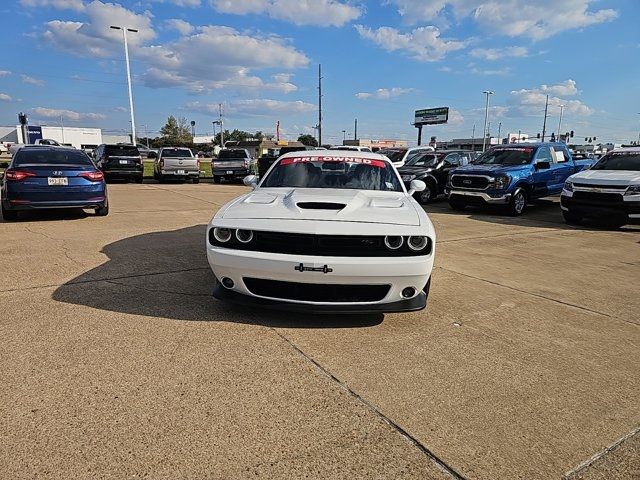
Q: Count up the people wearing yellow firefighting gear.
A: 0